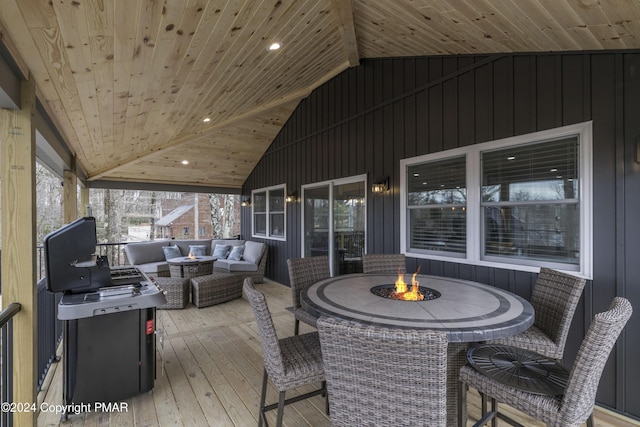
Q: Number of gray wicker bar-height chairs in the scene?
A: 6